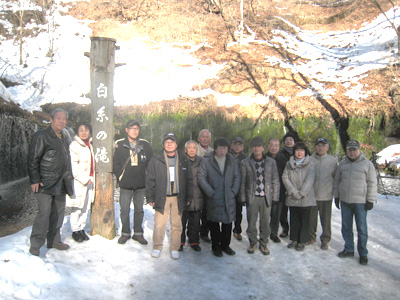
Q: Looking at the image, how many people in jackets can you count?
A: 14